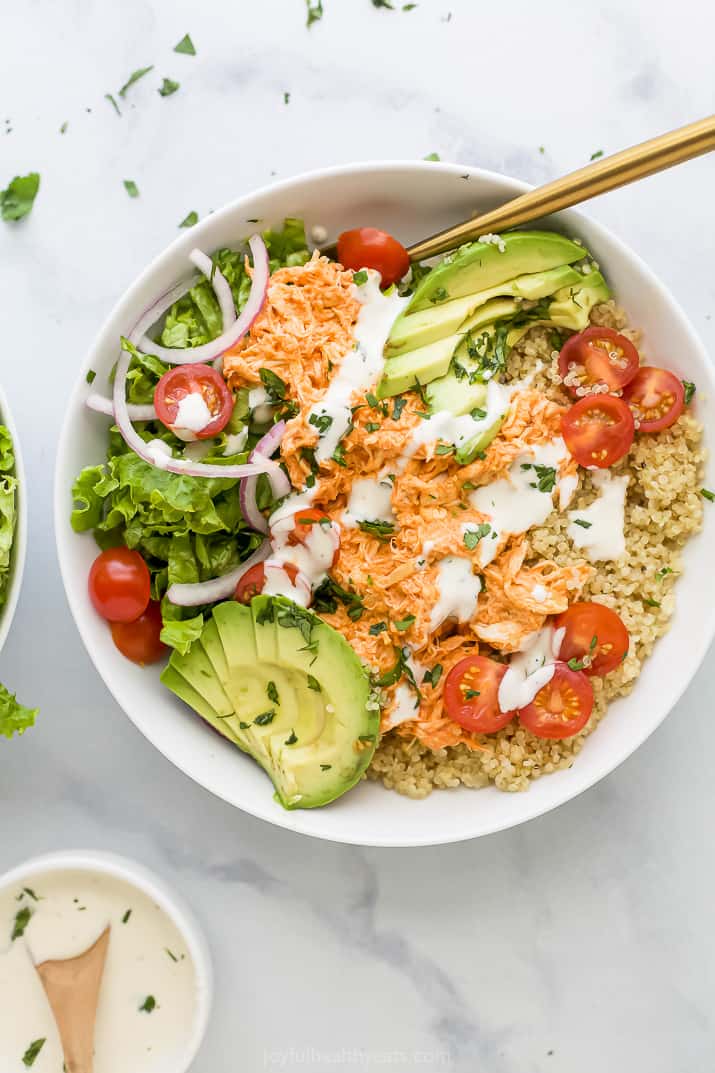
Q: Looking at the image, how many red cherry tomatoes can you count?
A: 12